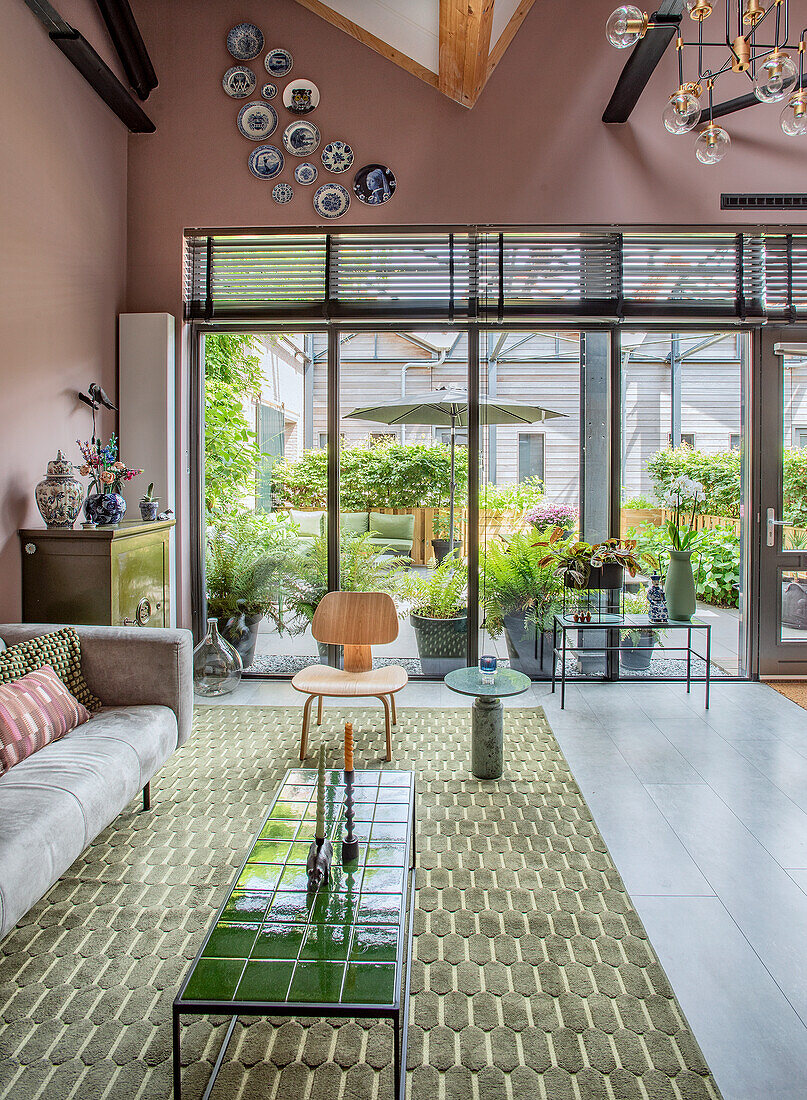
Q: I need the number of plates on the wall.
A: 13